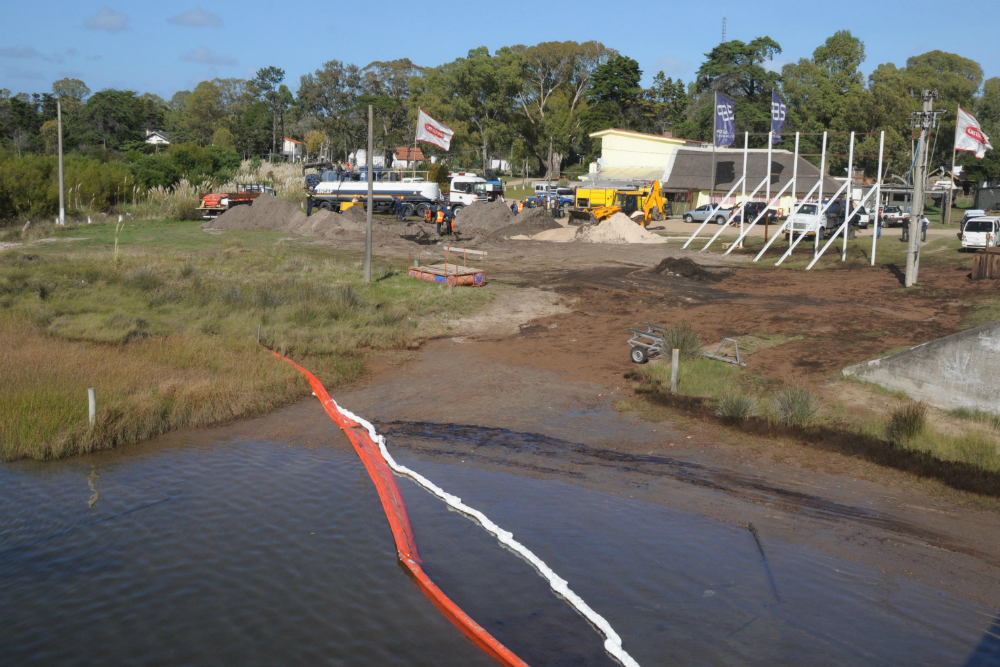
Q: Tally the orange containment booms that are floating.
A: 1